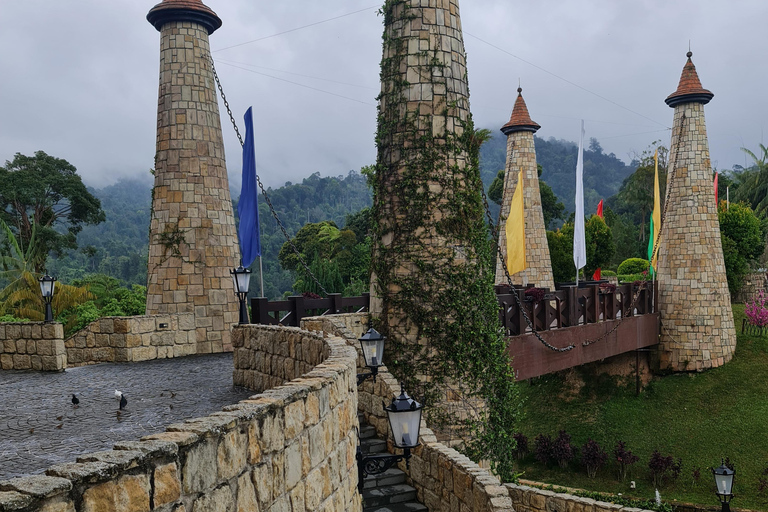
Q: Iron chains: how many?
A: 4